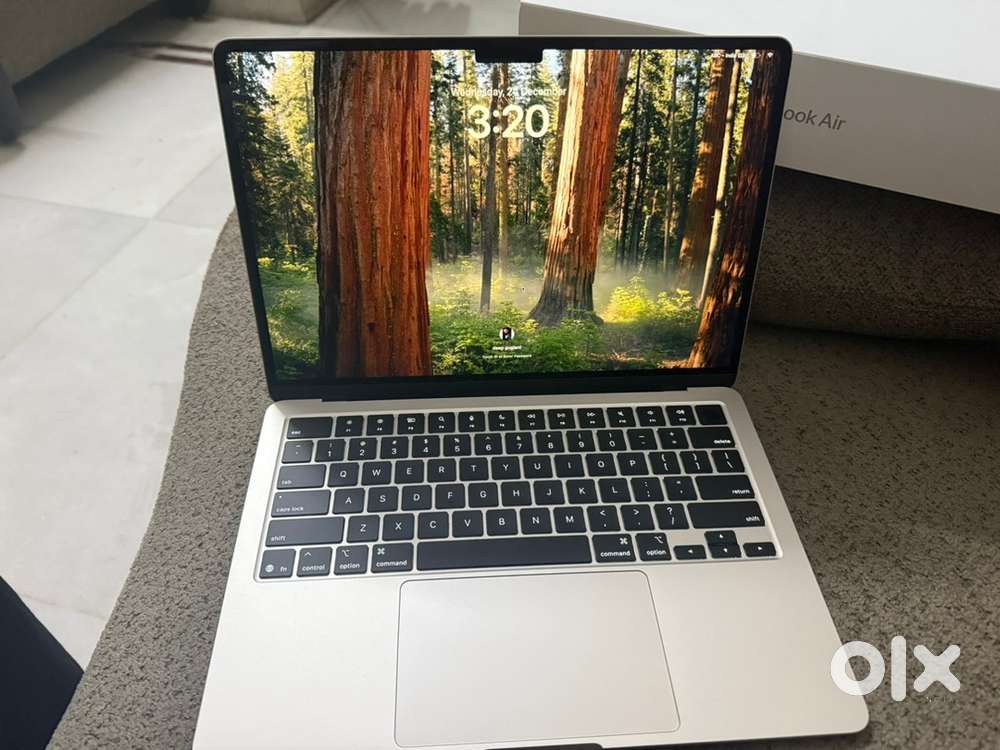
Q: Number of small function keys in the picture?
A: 12